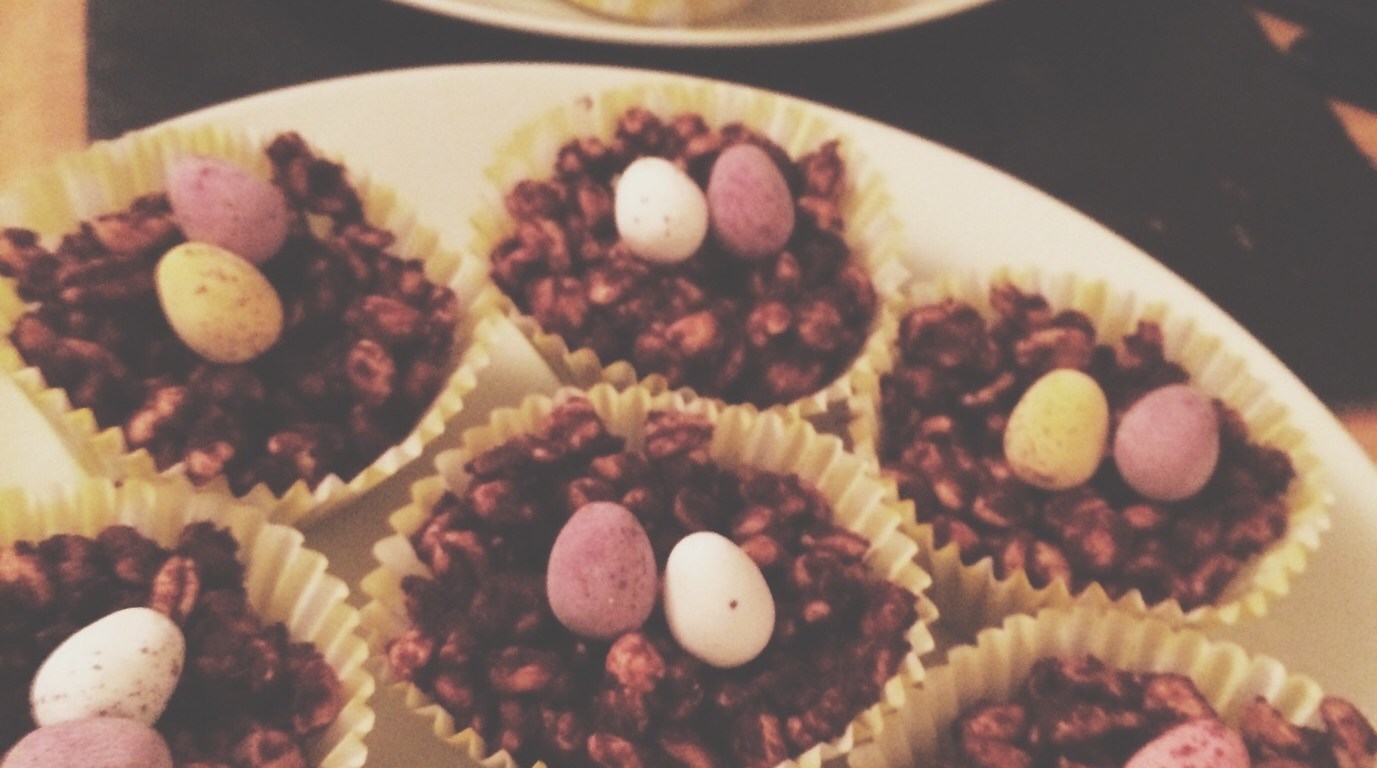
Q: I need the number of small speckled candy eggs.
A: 11